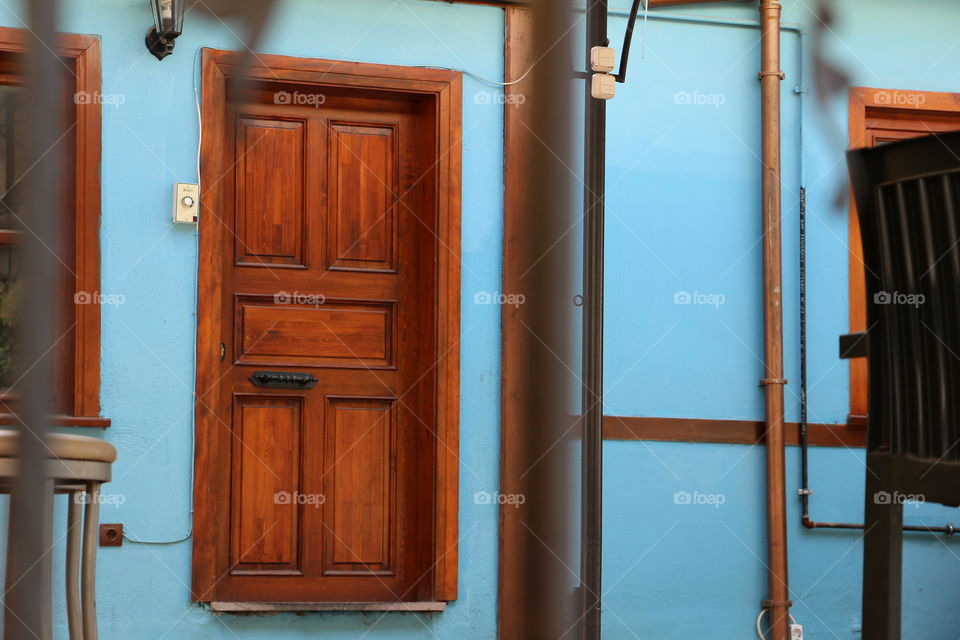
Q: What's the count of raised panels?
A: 5